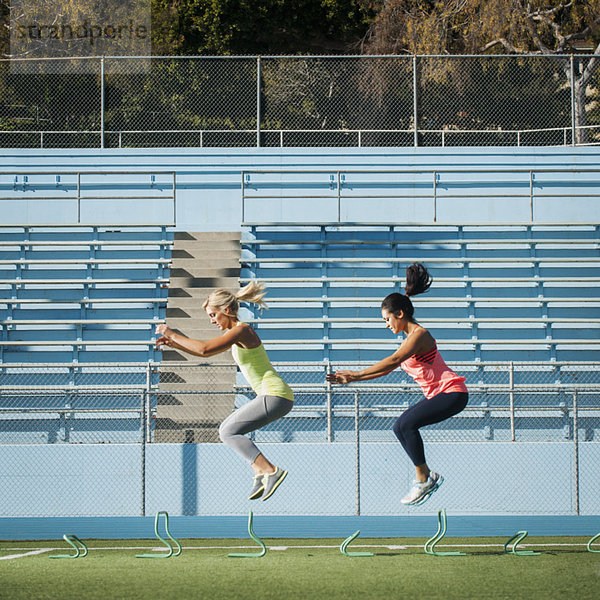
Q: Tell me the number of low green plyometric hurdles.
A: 7